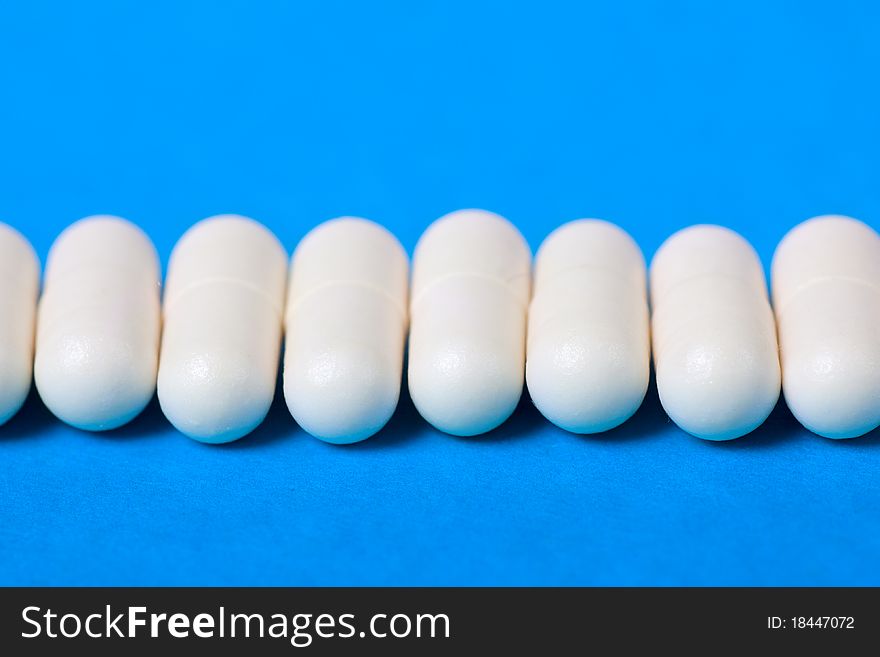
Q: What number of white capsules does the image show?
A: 8